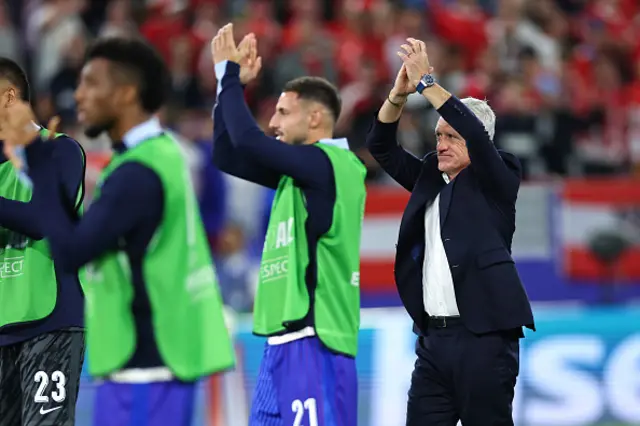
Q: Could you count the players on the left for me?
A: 3